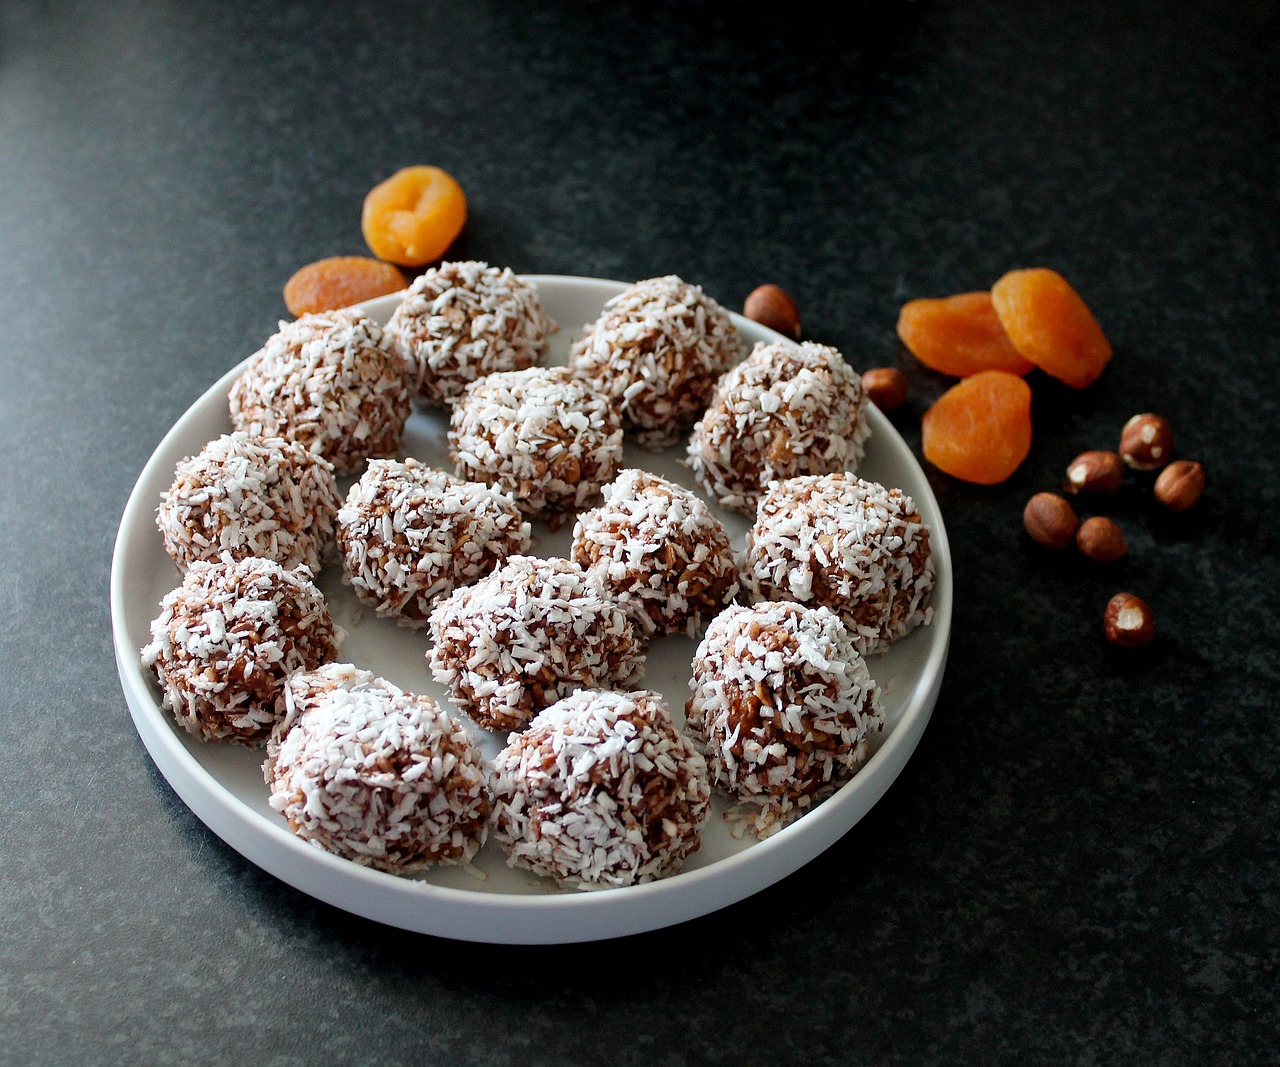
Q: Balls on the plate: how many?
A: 14